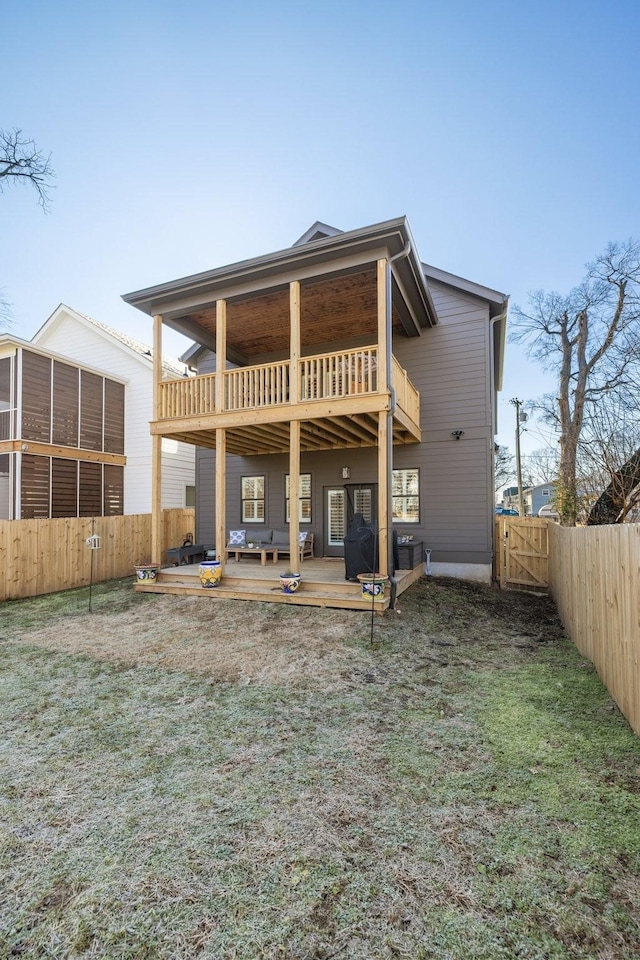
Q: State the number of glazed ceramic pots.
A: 4